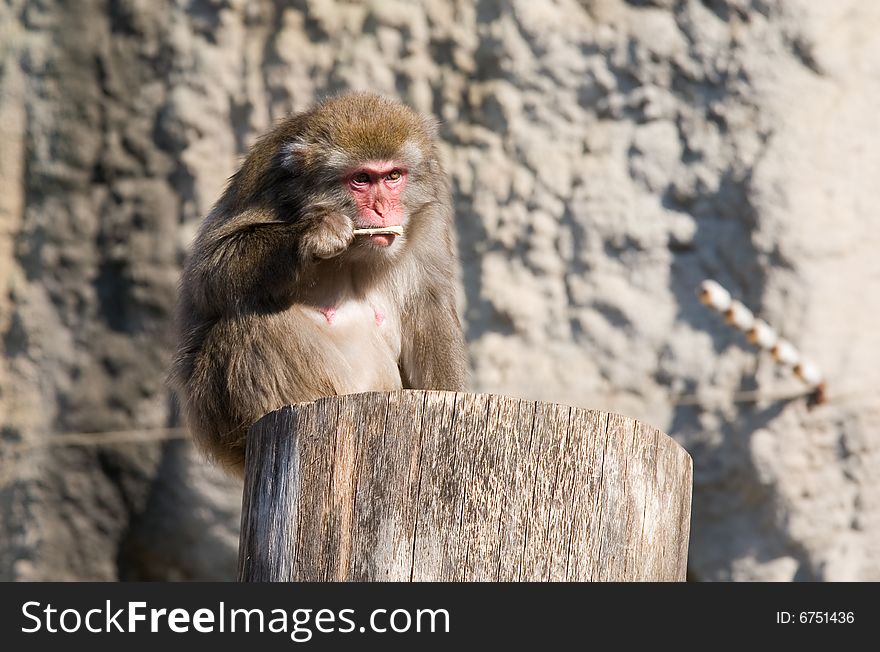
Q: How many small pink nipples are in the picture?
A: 2